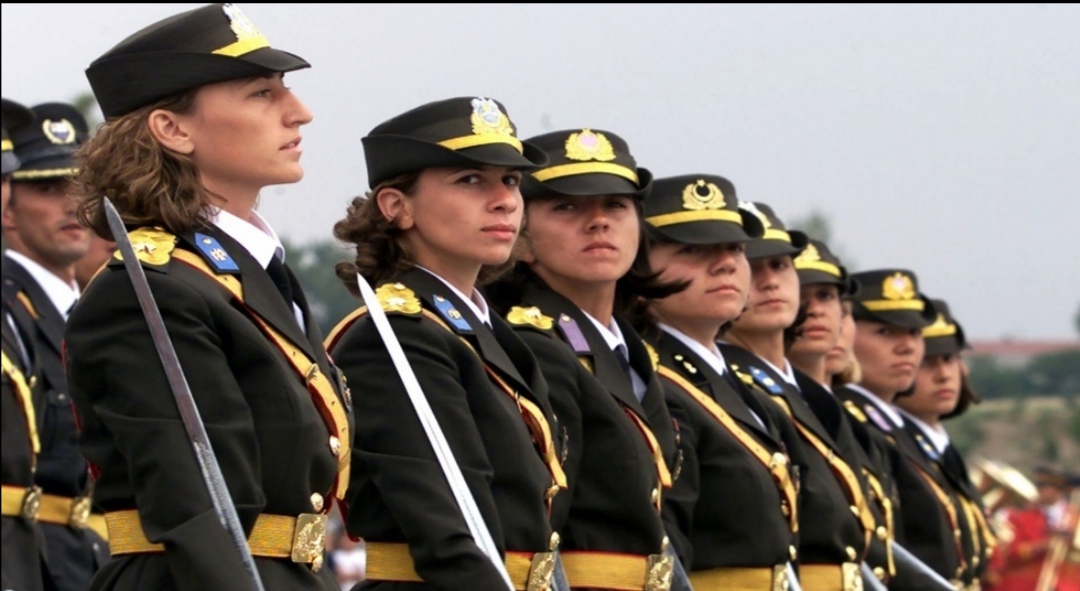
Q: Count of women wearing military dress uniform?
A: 9